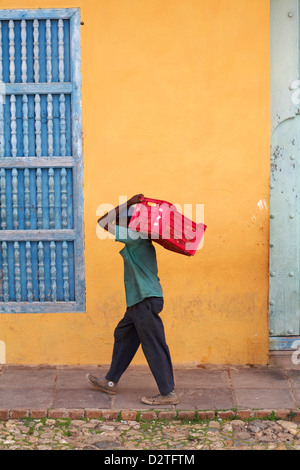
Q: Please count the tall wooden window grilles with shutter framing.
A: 1